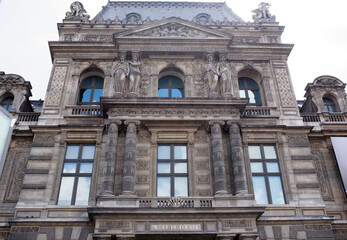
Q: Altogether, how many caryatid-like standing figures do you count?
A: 4